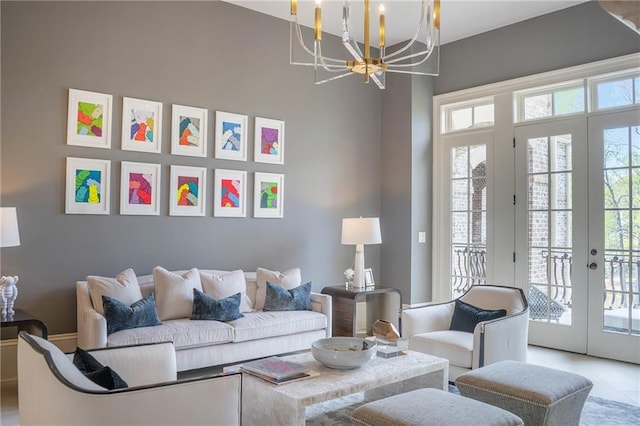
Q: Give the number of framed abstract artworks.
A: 10